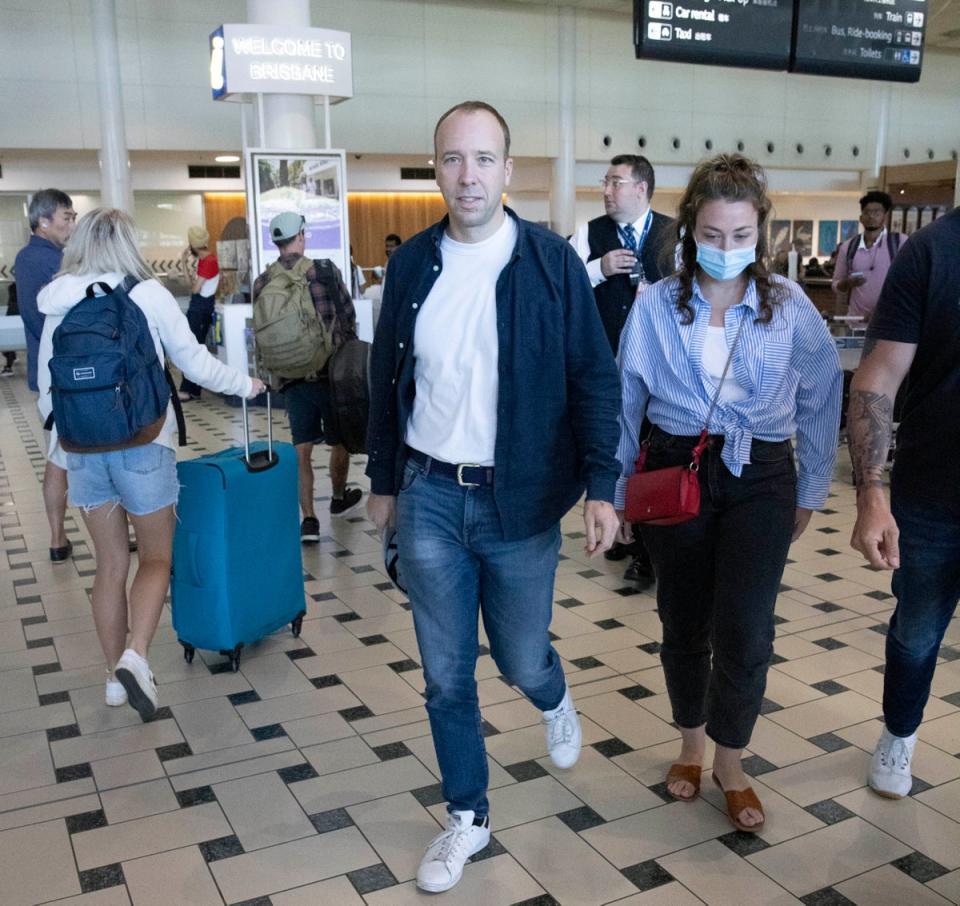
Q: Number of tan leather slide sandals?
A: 2